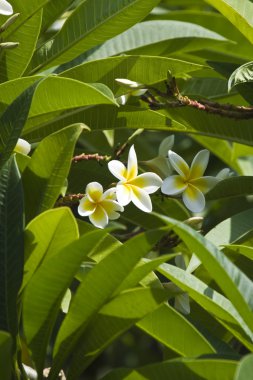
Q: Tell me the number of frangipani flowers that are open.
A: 3